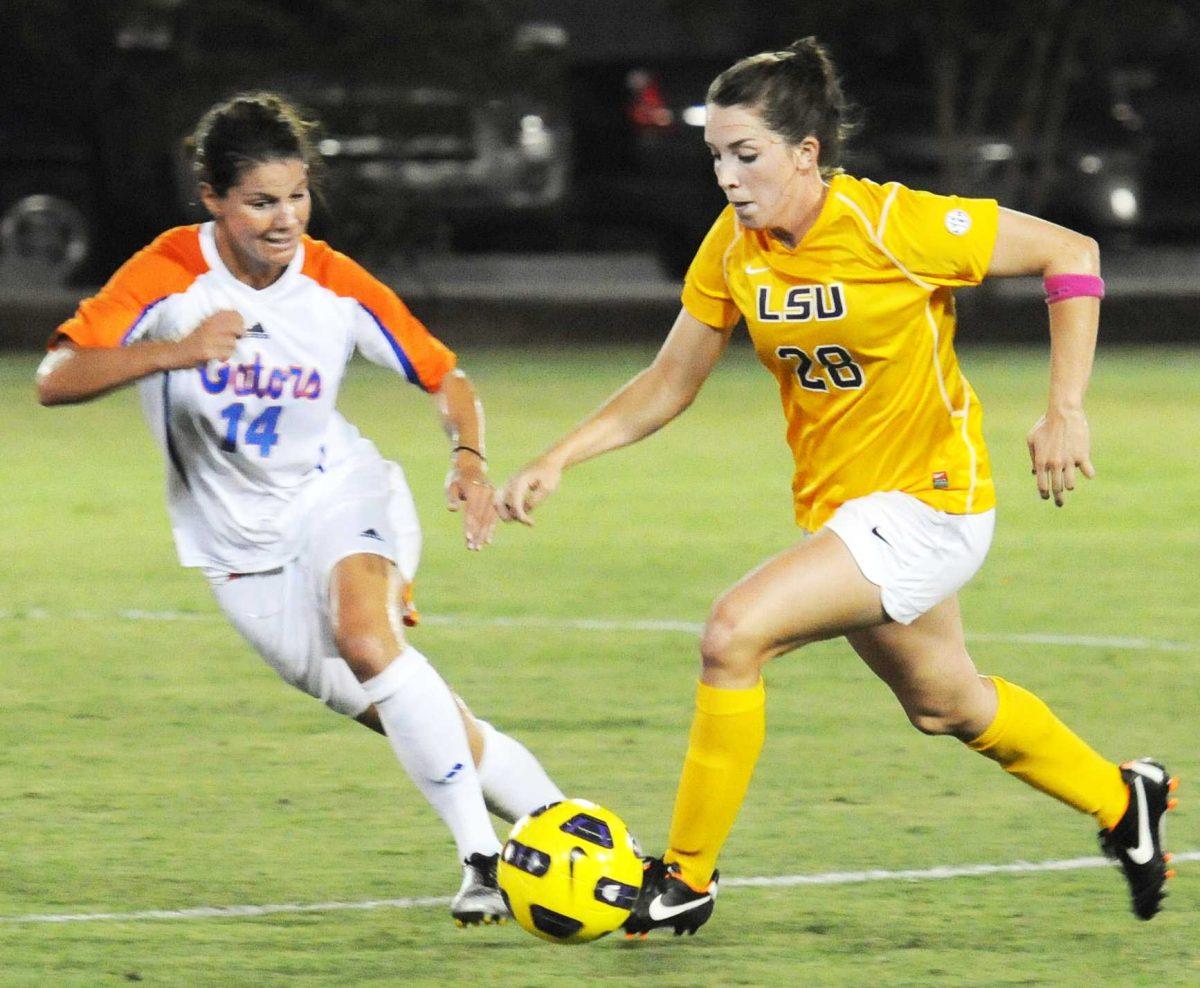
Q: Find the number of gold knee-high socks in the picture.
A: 2